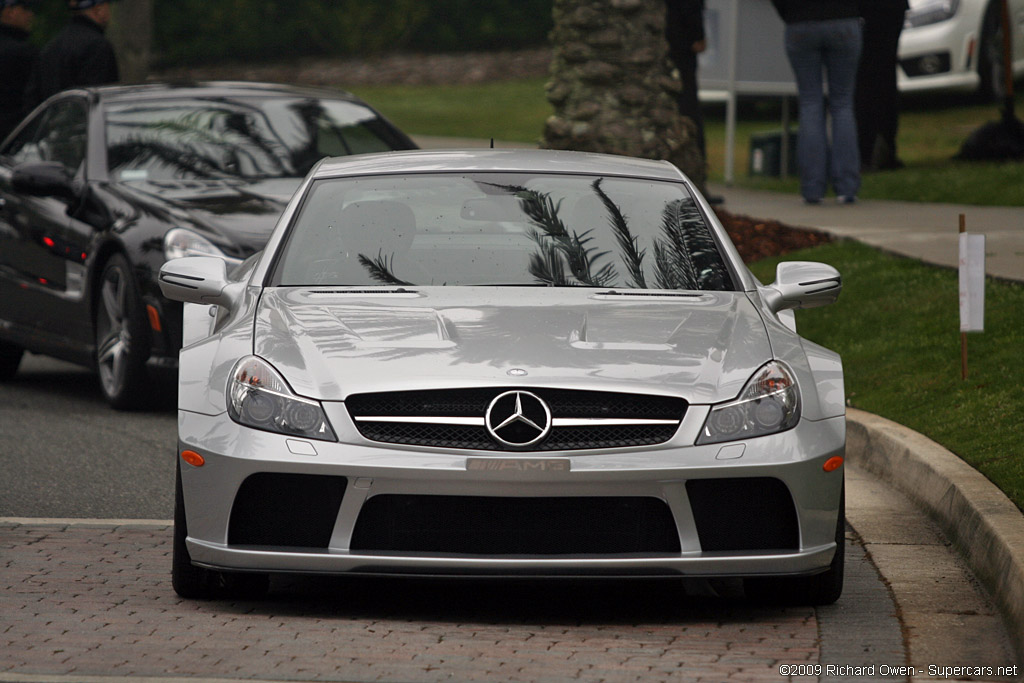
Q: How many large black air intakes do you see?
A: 3